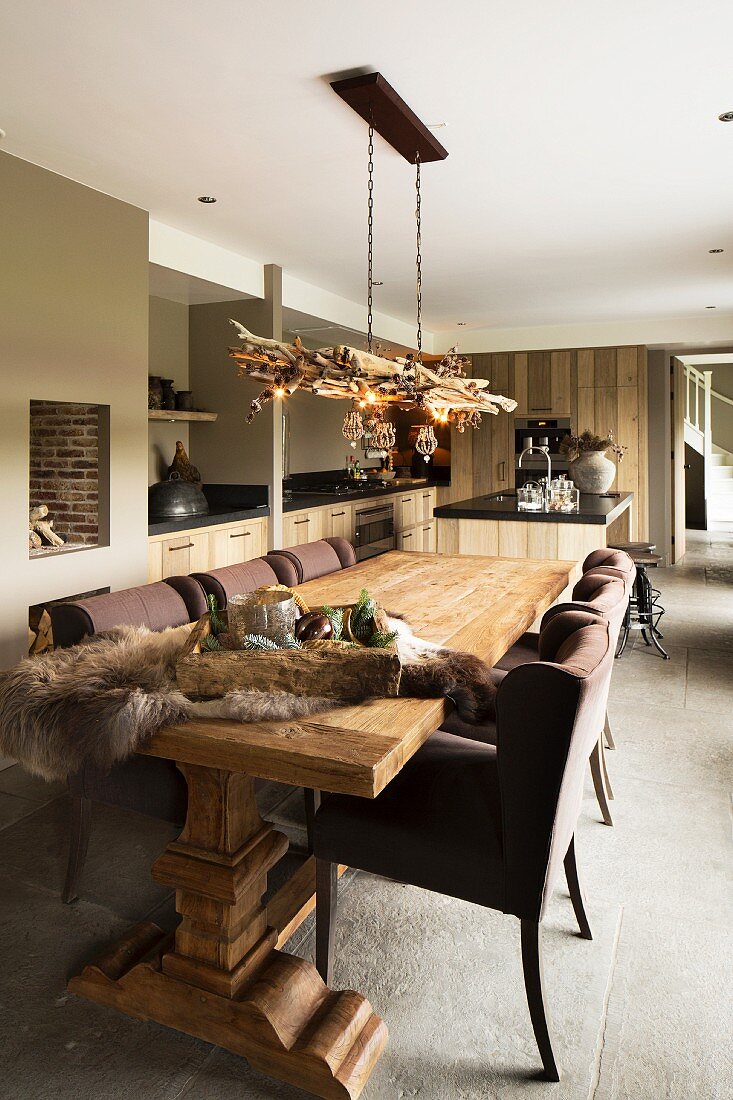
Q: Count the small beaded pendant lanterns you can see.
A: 3